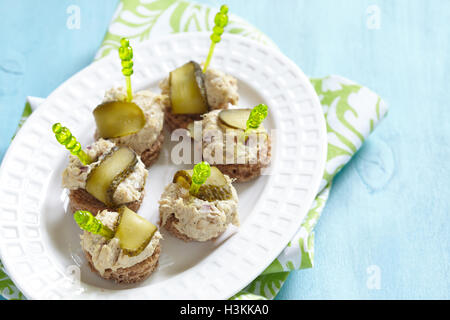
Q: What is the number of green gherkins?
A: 6